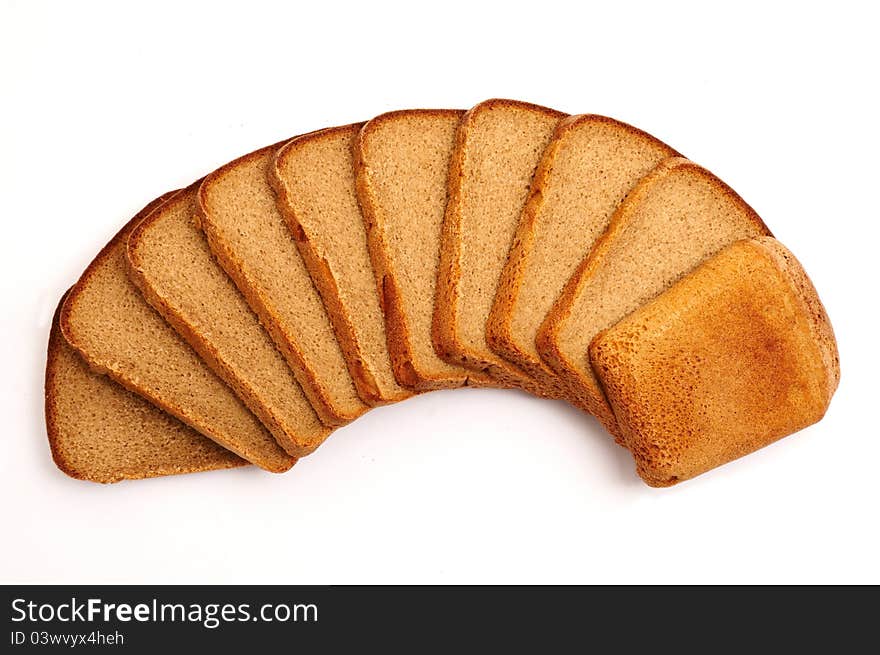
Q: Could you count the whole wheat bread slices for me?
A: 10